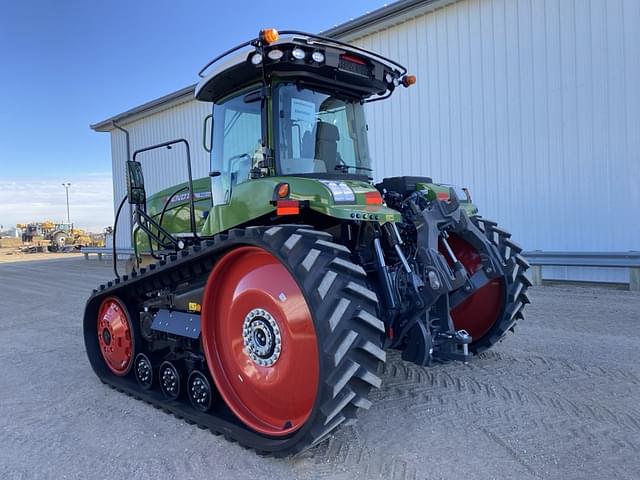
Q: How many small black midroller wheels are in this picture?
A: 3